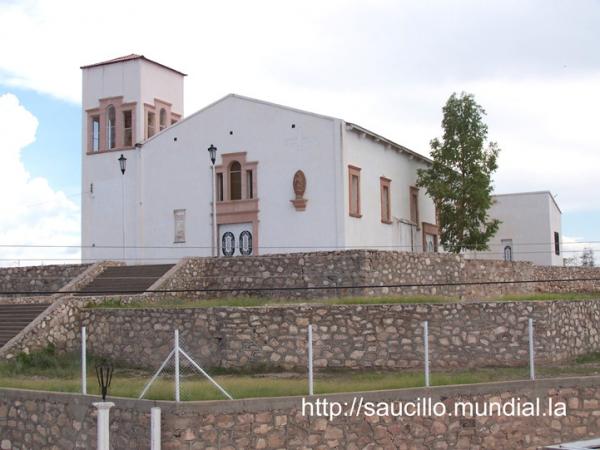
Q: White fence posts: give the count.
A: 5